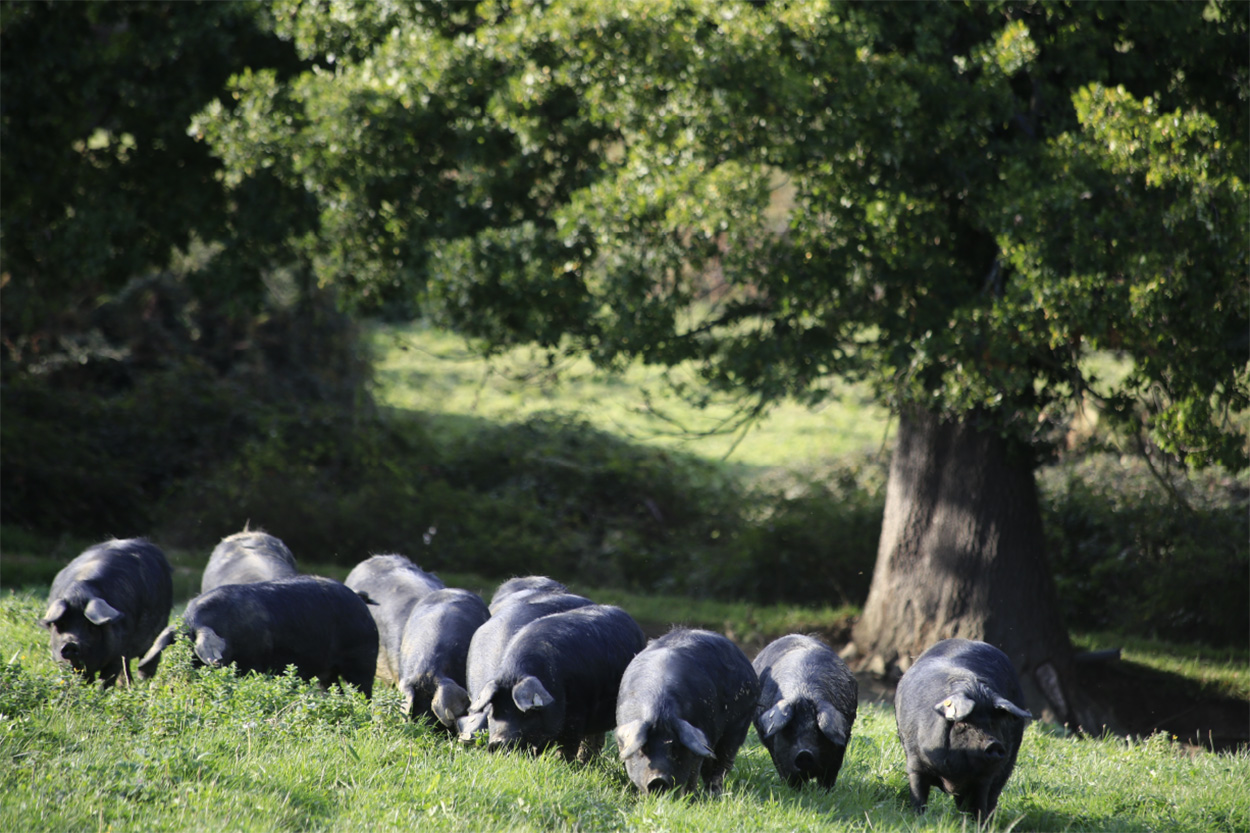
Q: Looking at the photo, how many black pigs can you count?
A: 11